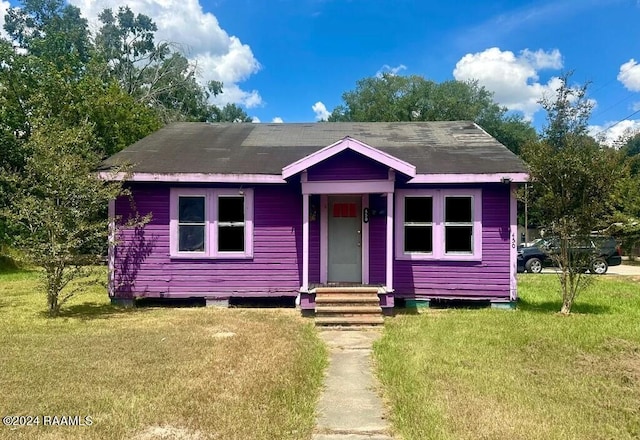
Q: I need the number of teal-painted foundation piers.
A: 2